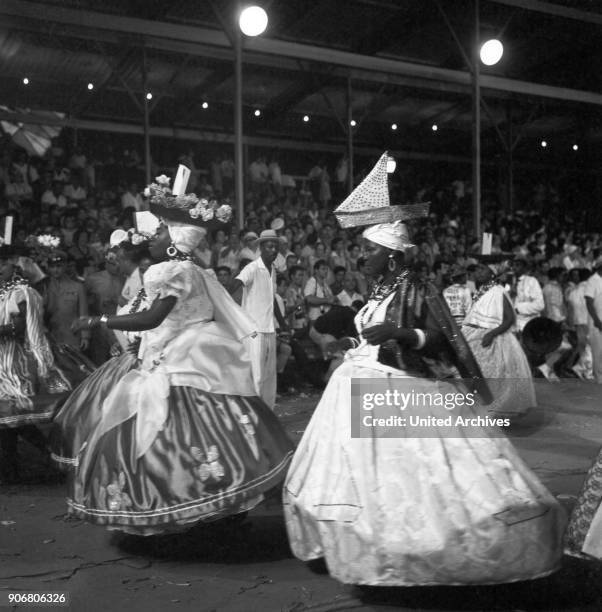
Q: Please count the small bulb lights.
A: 11